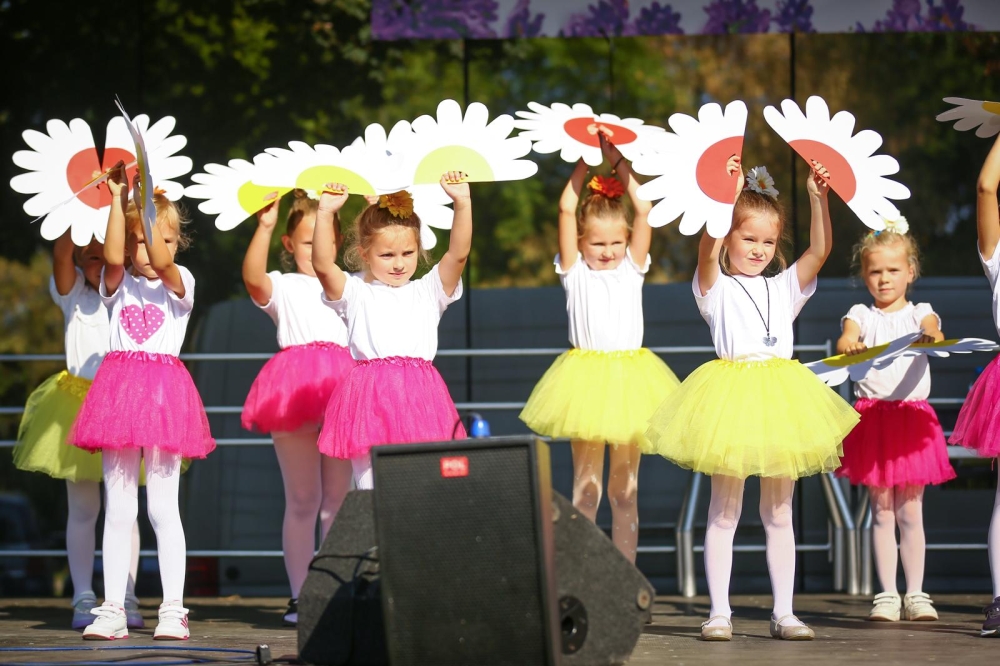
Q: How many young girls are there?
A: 8